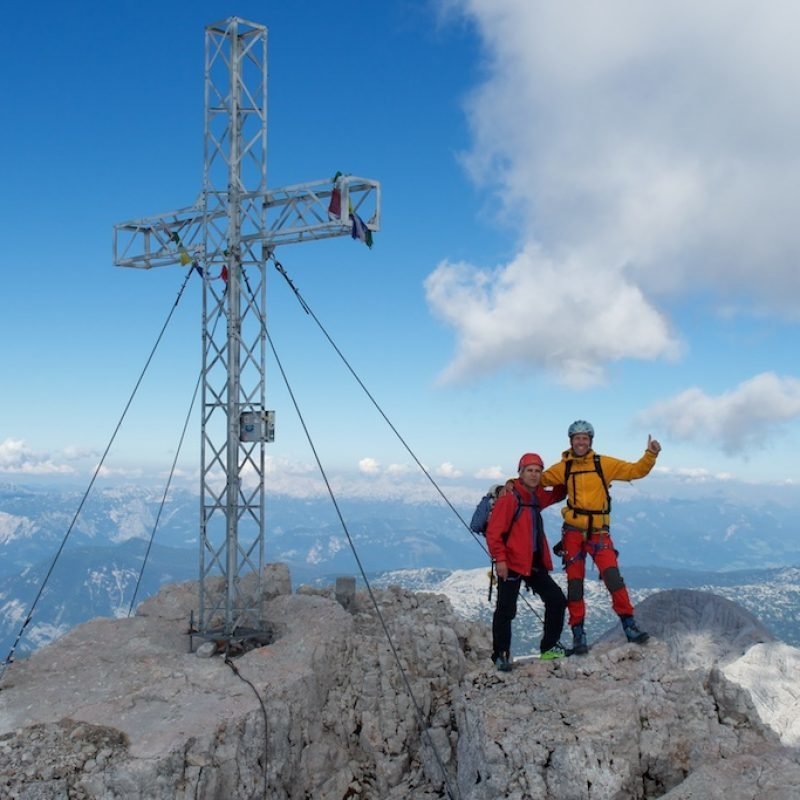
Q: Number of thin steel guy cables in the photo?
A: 4